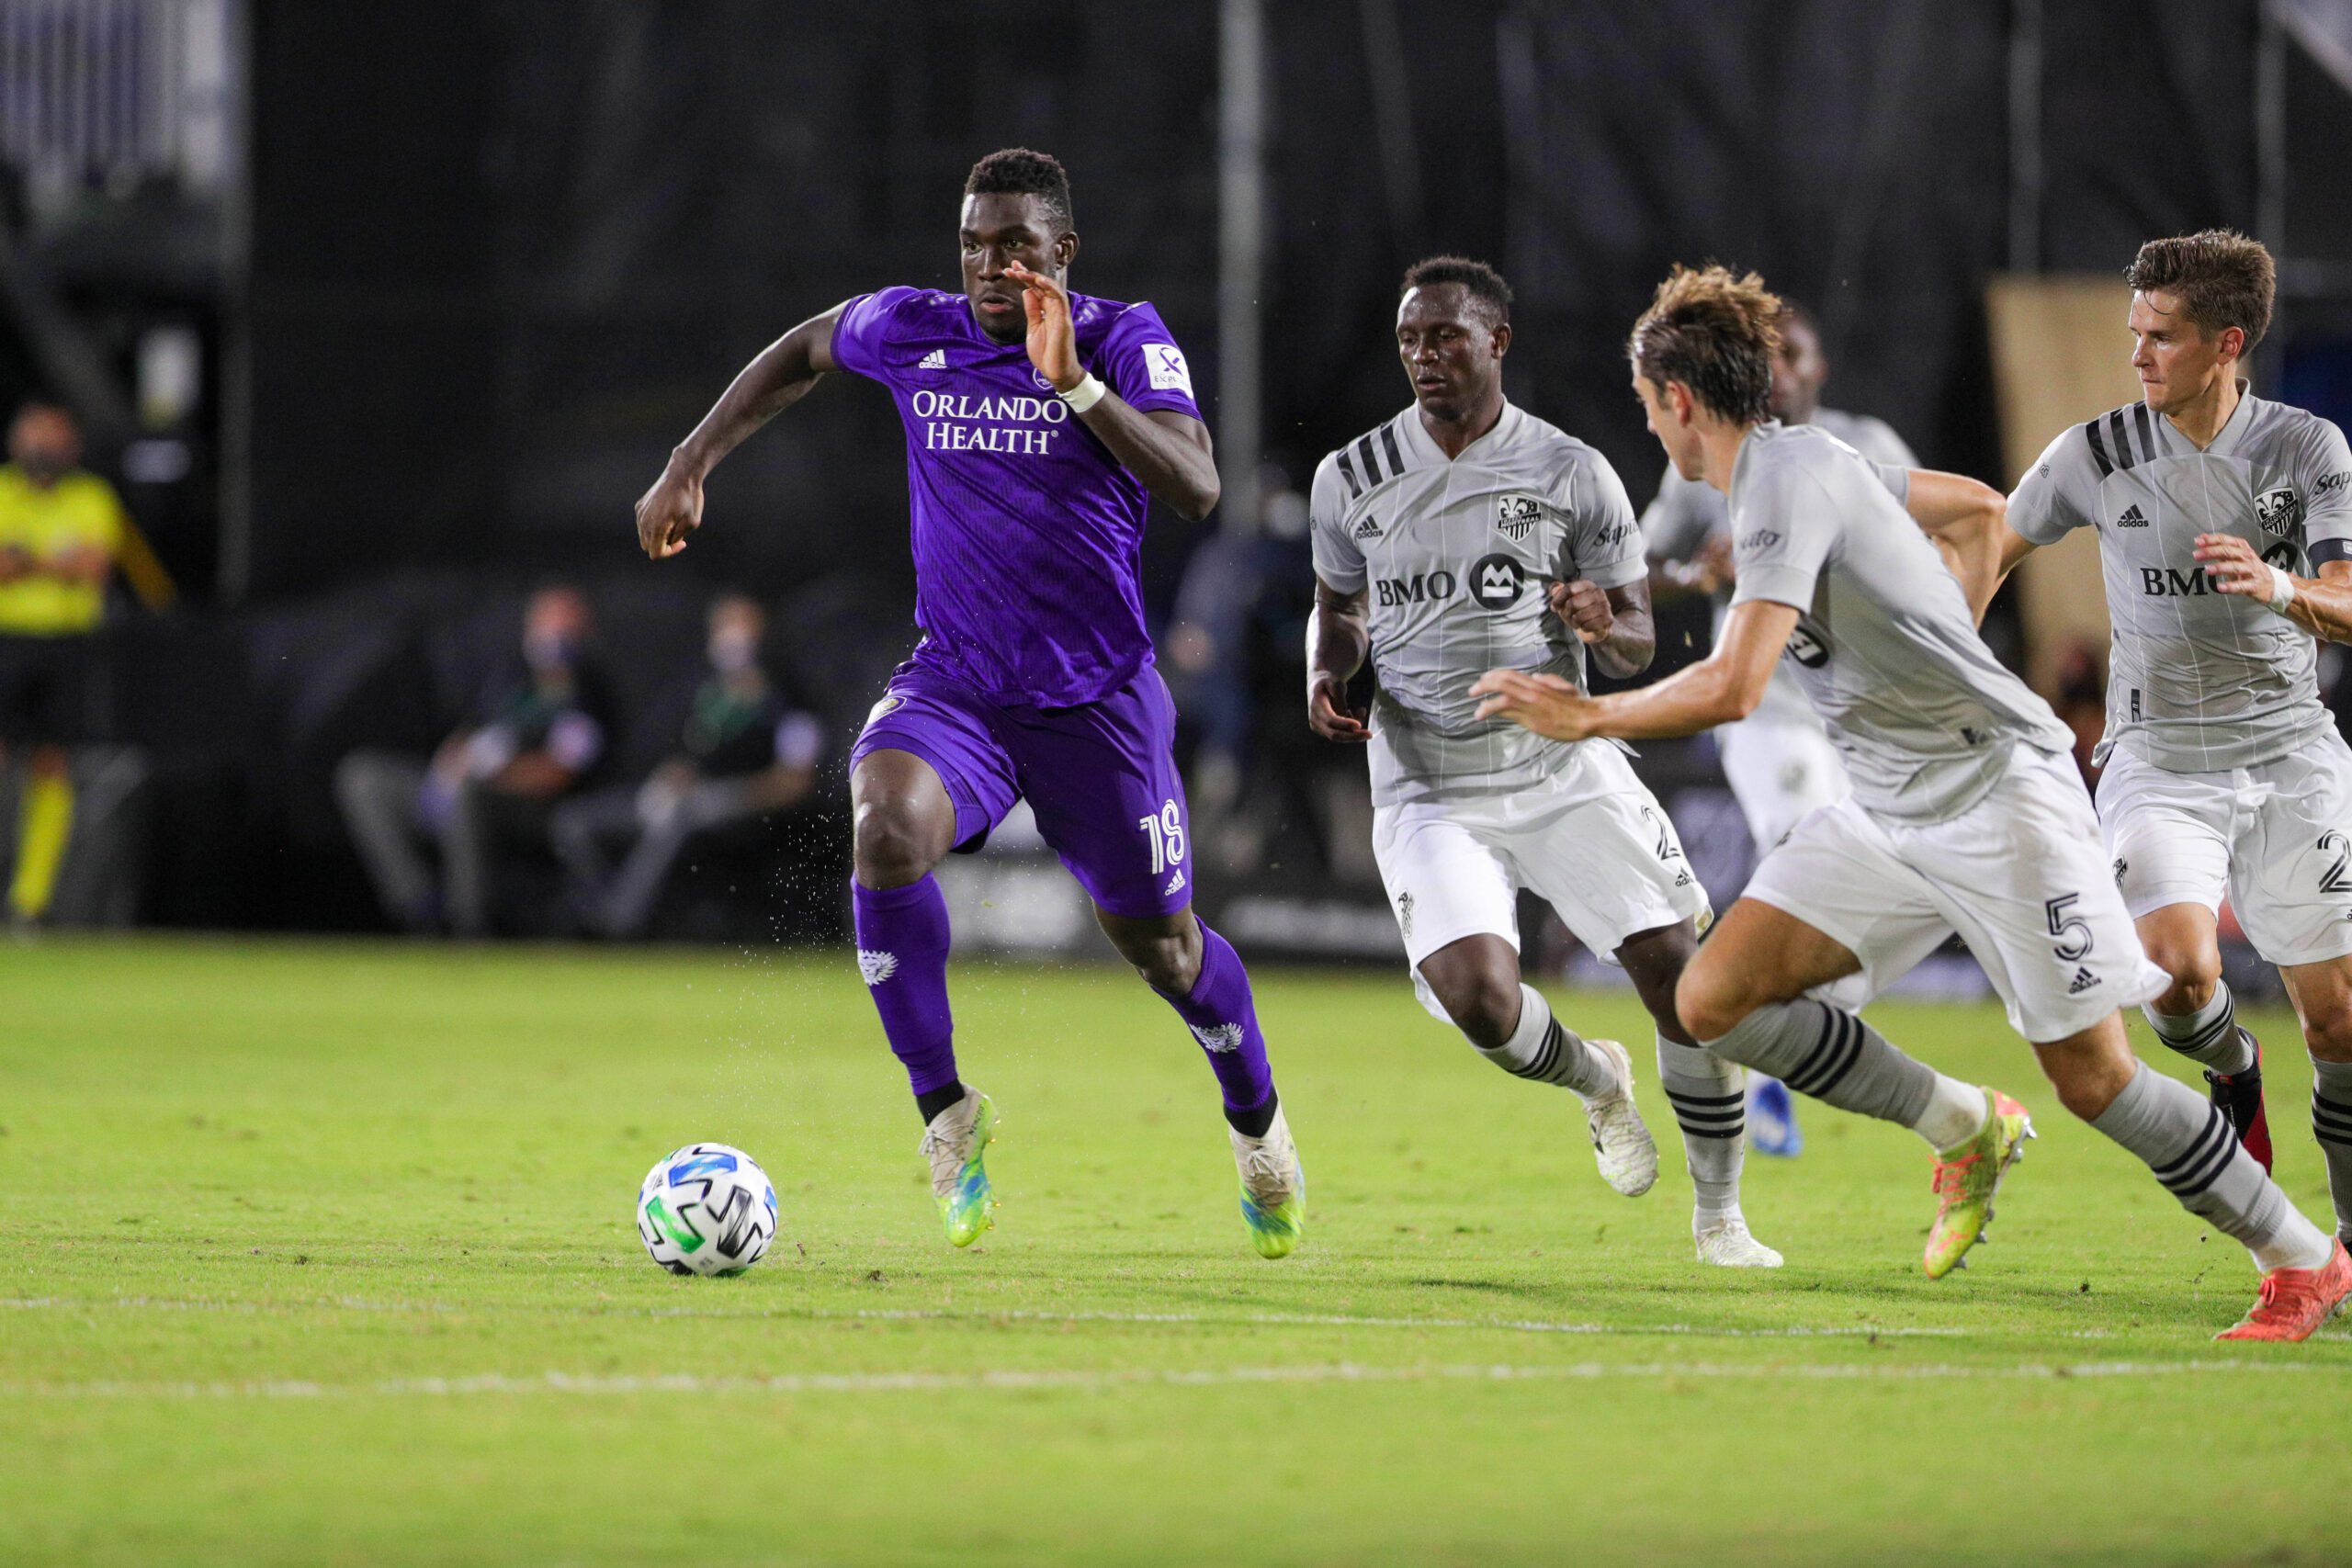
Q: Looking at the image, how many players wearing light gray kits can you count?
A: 4